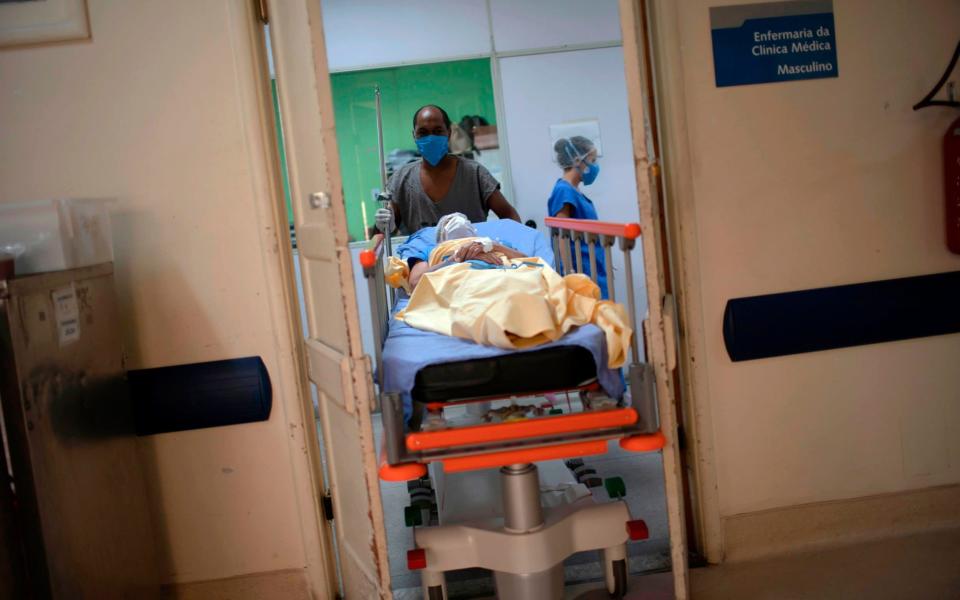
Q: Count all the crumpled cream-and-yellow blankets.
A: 1